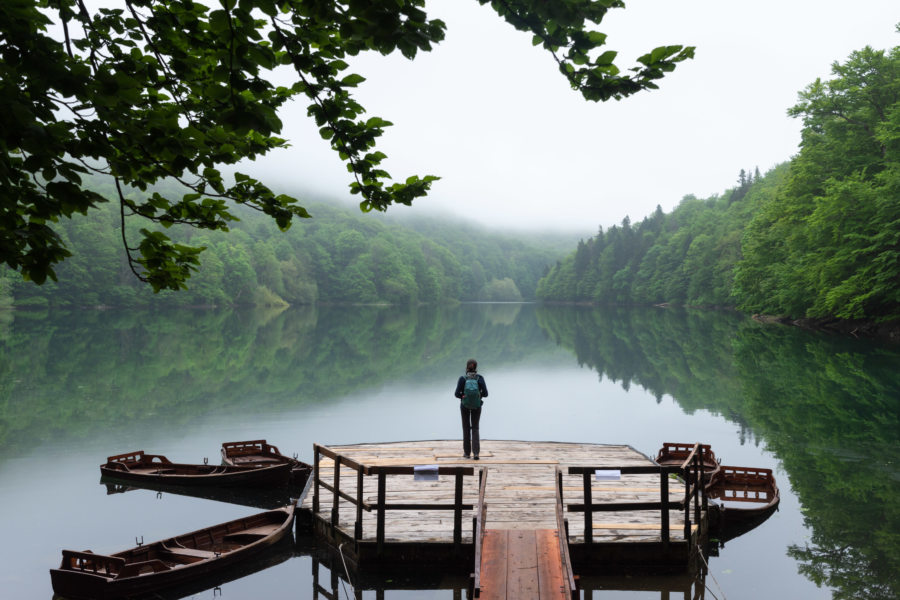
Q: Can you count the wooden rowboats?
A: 5